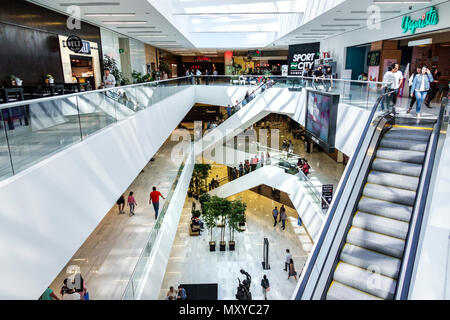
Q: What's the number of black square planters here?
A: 3